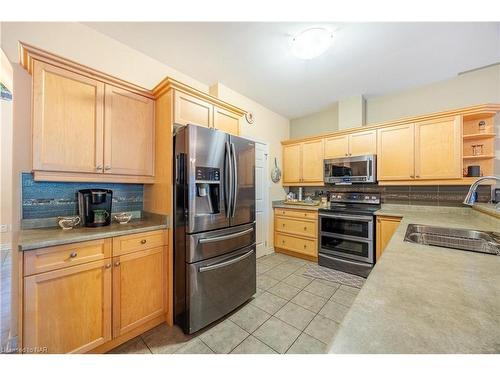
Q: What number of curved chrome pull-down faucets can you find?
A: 1